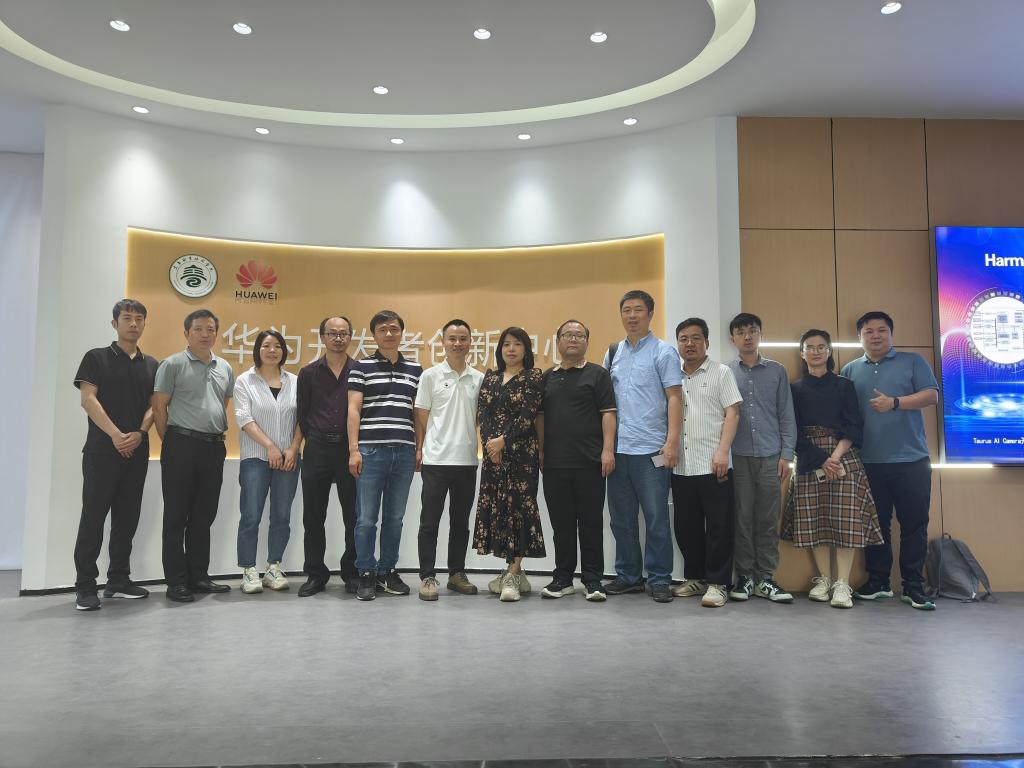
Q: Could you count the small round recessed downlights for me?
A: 11